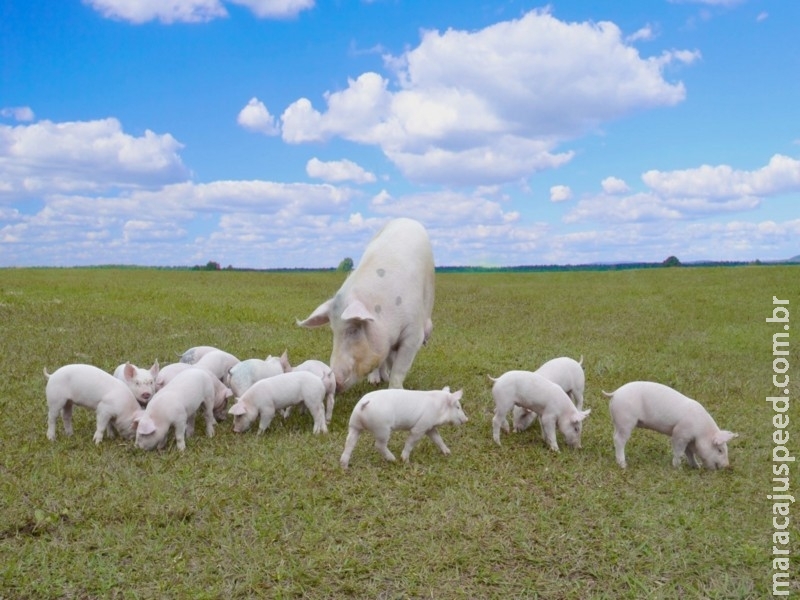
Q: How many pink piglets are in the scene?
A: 13